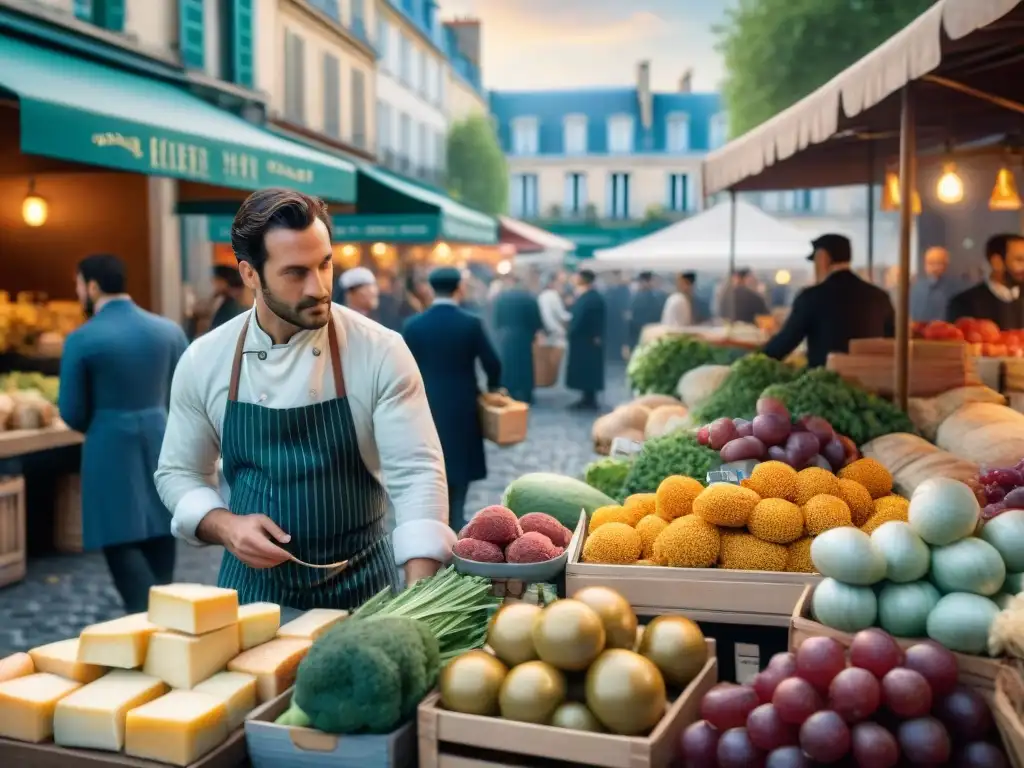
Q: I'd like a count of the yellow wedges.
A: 12